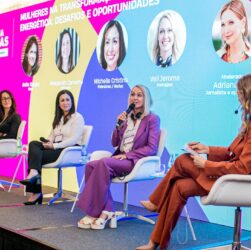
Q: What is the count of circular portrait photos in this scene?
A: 5